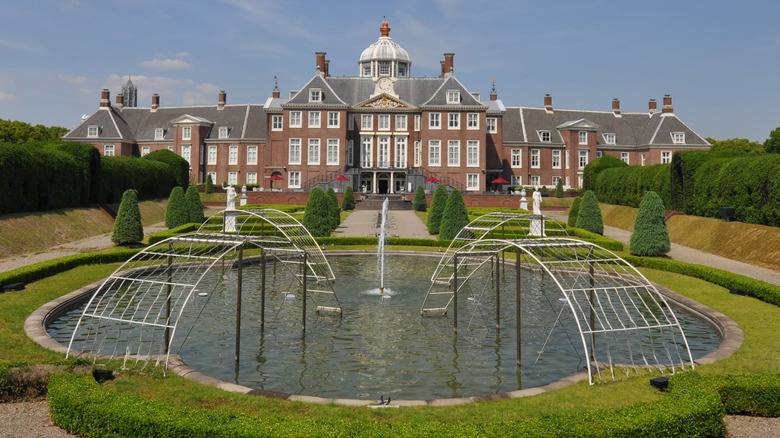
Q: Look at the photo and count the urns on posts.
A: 2